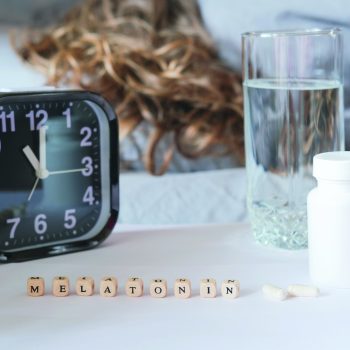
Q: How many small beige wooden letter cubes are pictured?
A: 9